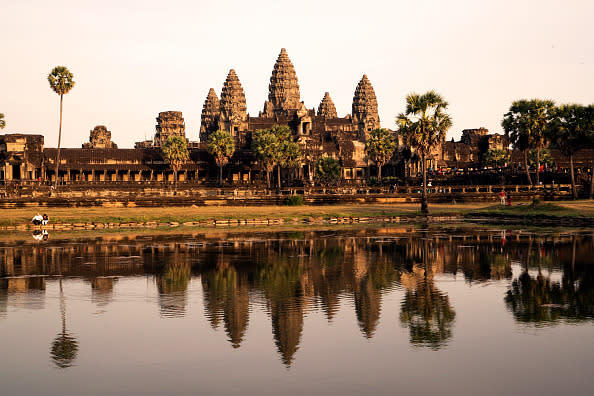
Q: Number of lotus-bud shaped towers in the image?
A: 5